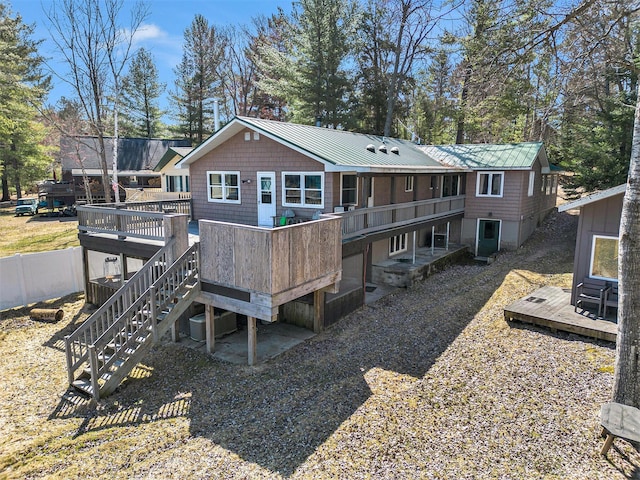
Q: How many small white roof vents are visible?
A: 3